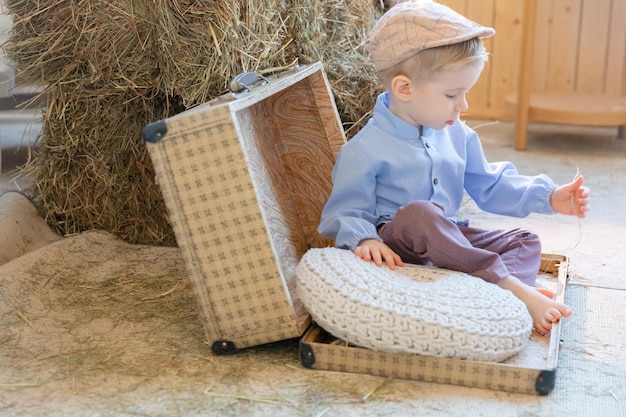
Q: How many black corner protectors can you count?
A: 4